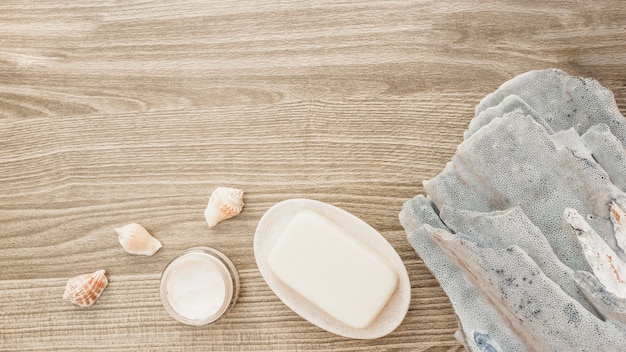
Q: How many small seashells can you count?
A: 3